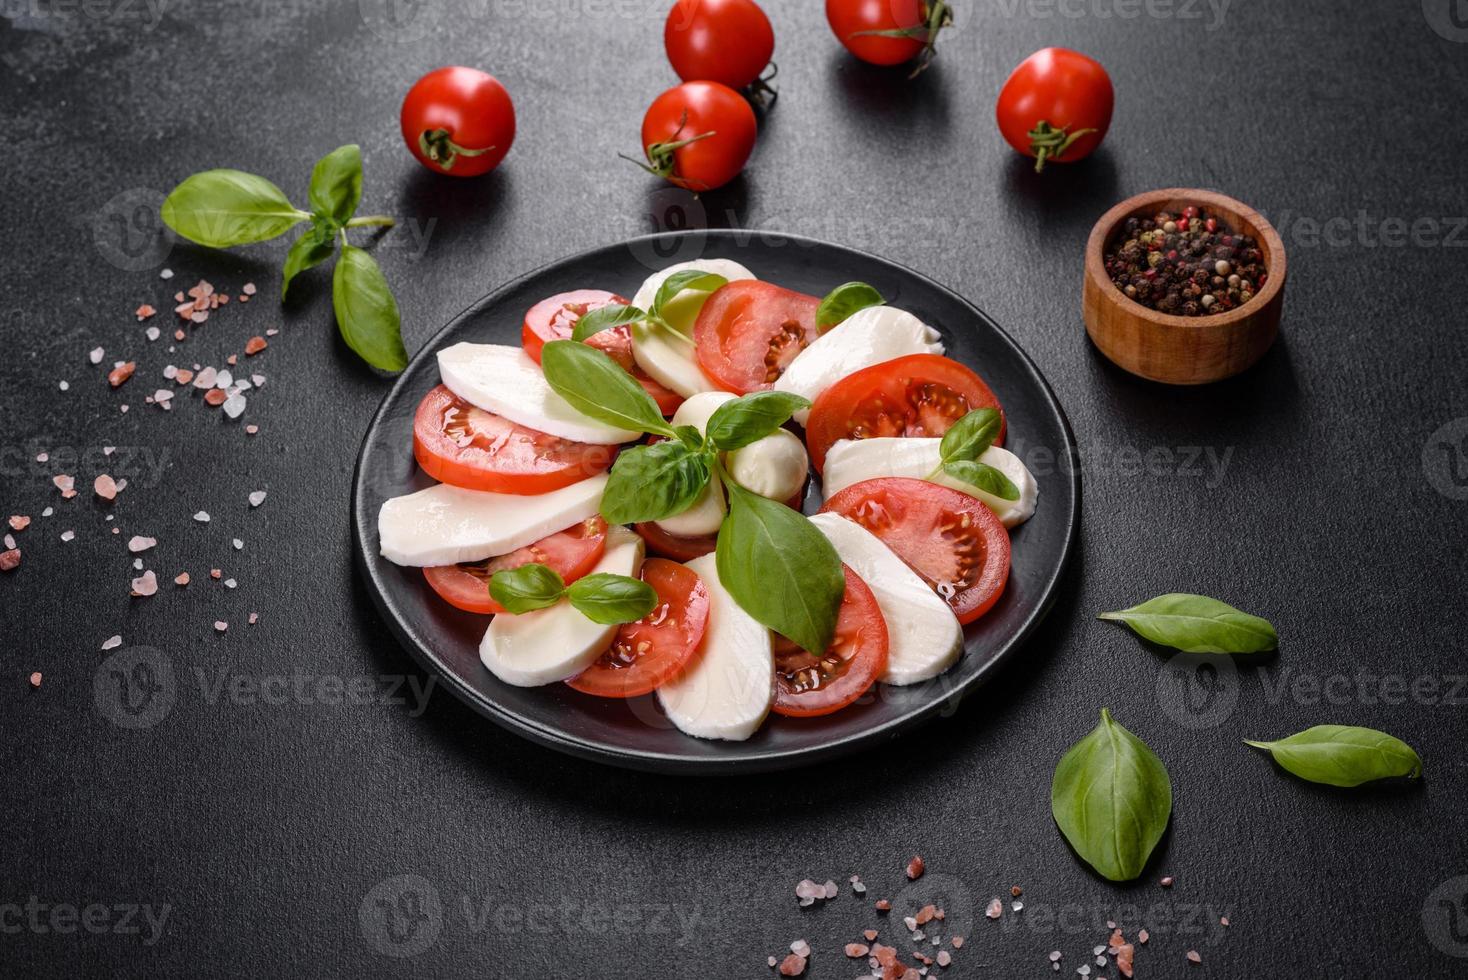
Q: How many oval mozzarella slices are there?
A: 8